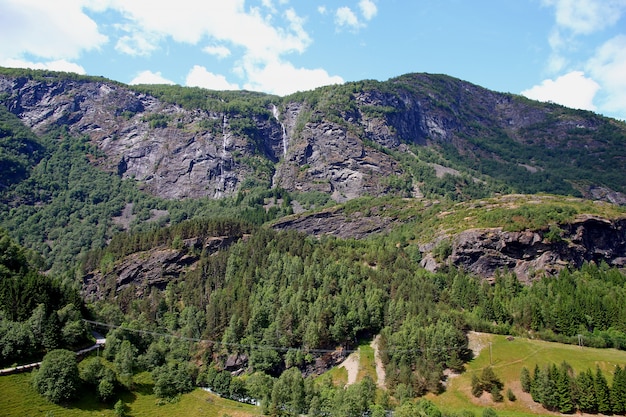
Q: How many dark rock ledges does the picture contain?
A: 3